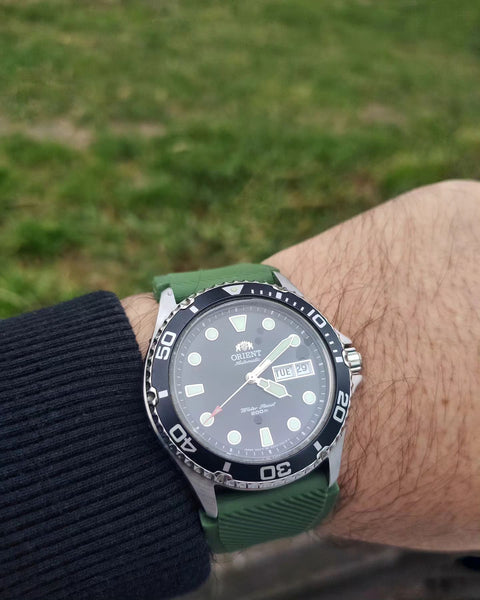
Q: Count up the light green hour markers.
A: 11